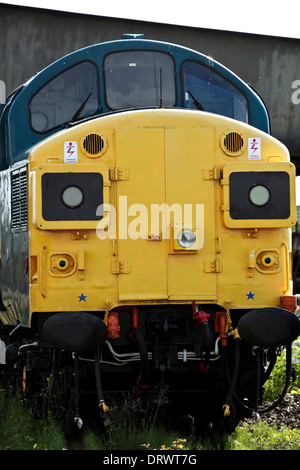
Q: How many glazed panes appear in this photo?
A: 3